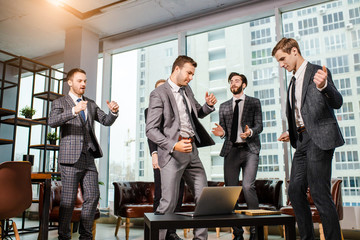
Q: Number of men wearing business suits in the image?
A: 5